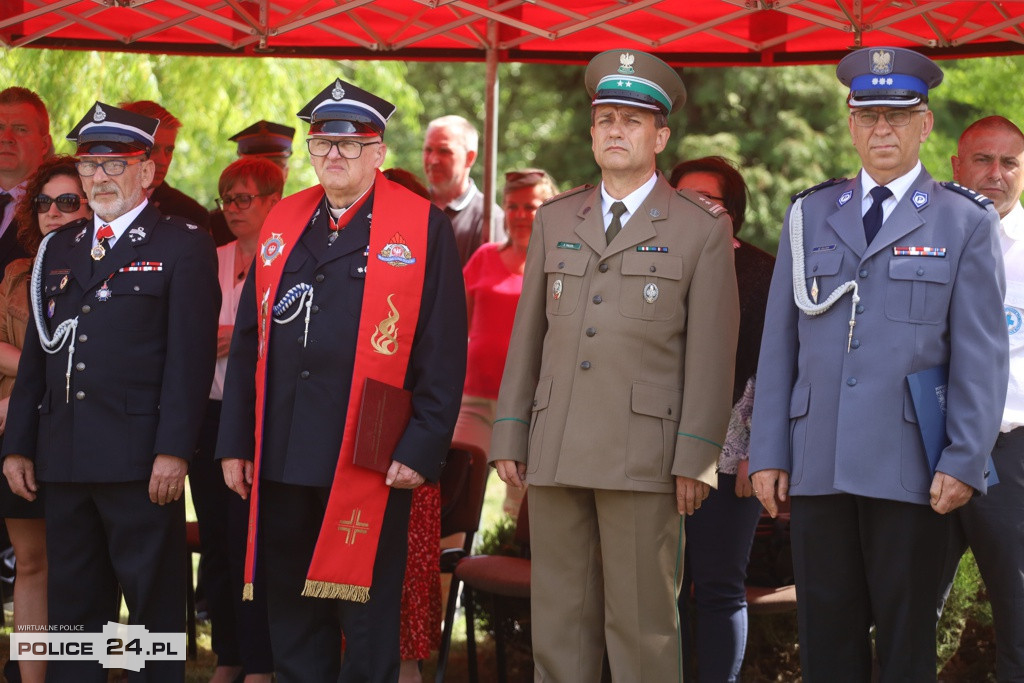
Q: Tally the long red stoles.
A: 1